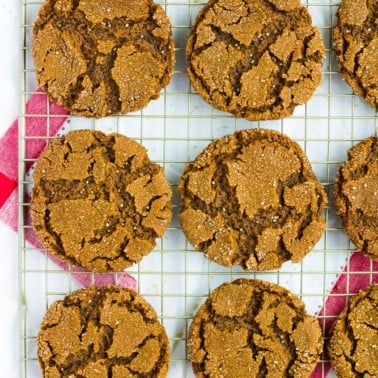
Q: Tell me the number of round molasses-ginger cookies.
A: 9